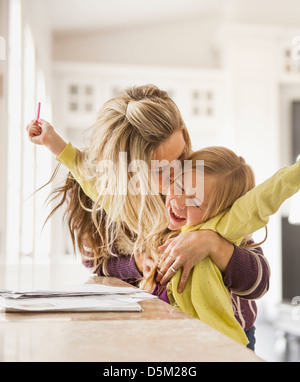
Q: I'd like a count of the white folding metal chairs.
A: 0